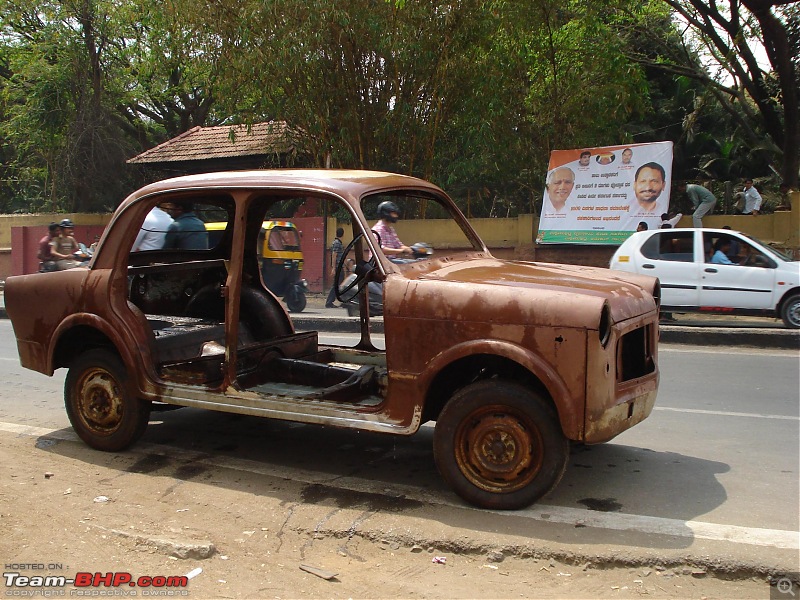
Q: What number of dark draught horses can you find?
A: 0